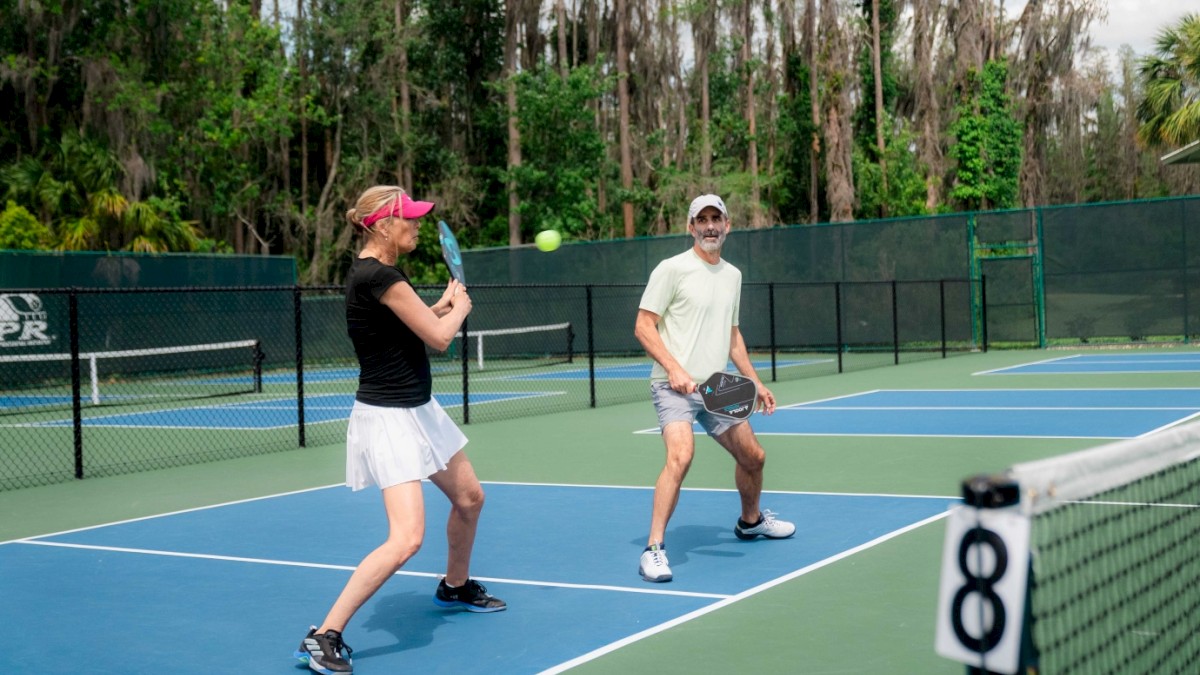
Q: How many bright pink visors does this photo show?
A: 1